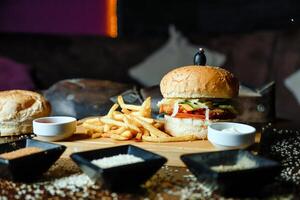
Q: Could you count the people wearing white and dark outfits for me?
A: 0